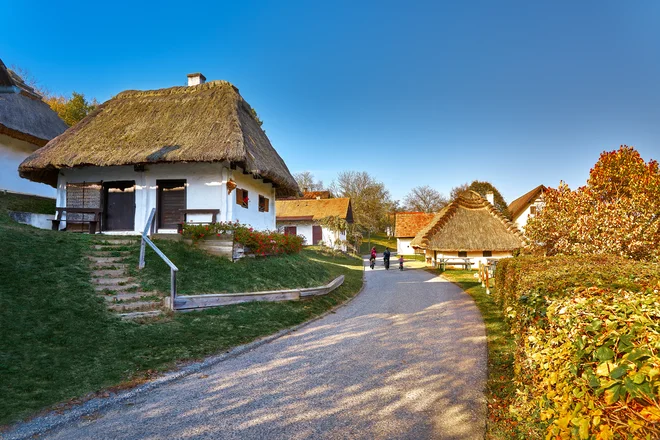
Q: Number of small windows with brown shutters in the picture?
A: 2